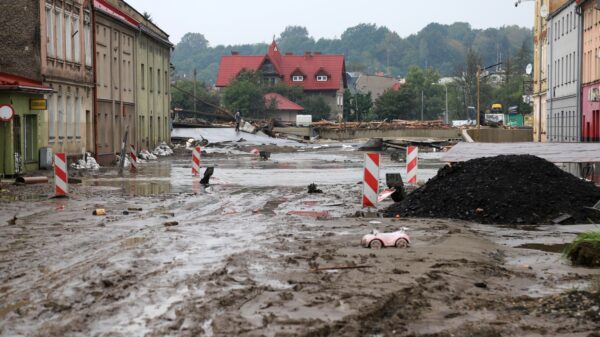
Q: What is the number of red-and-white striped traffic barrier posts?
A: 5